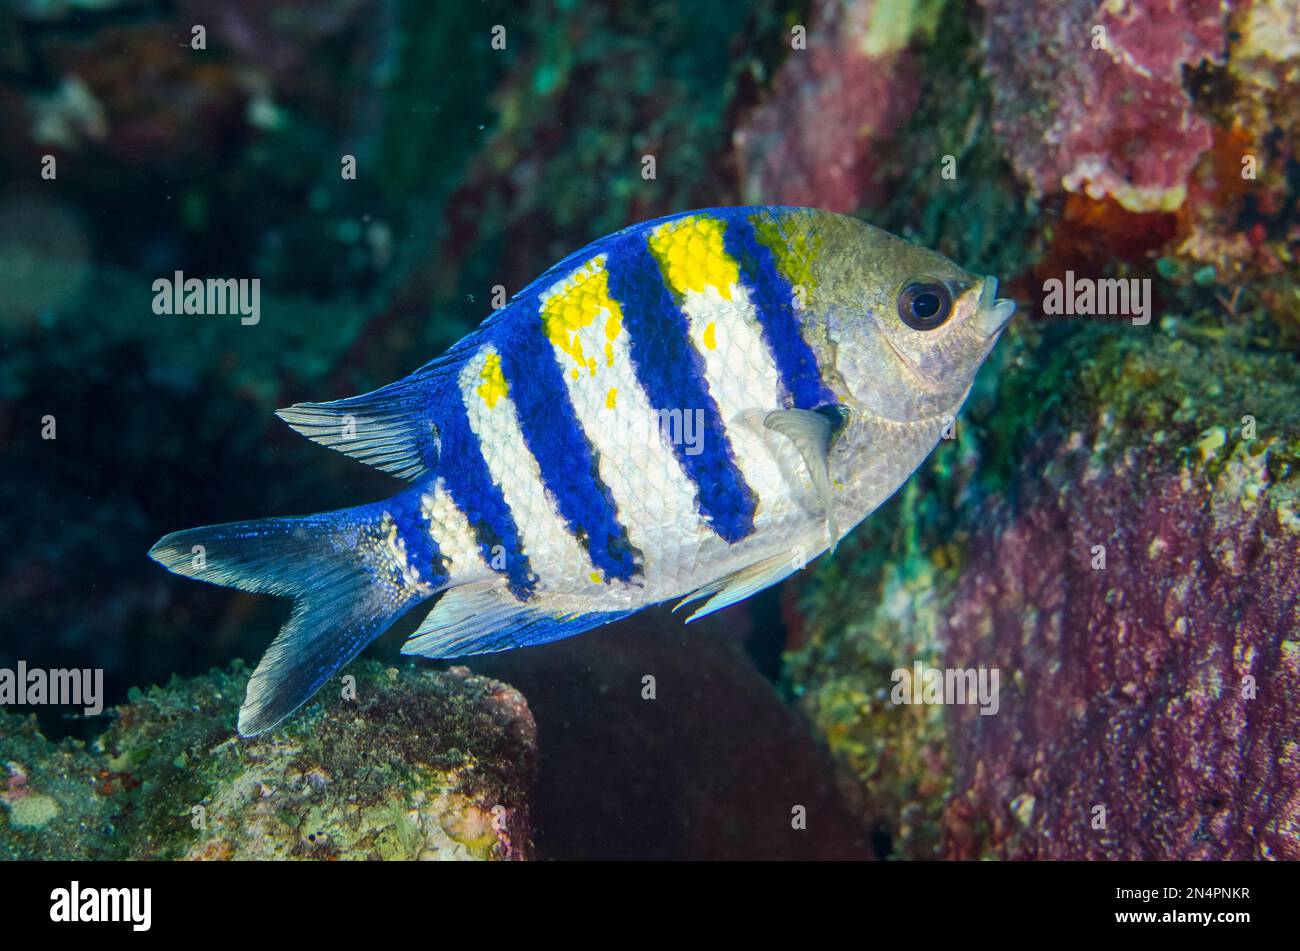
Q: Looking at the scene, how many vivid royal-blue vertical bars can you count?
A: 5